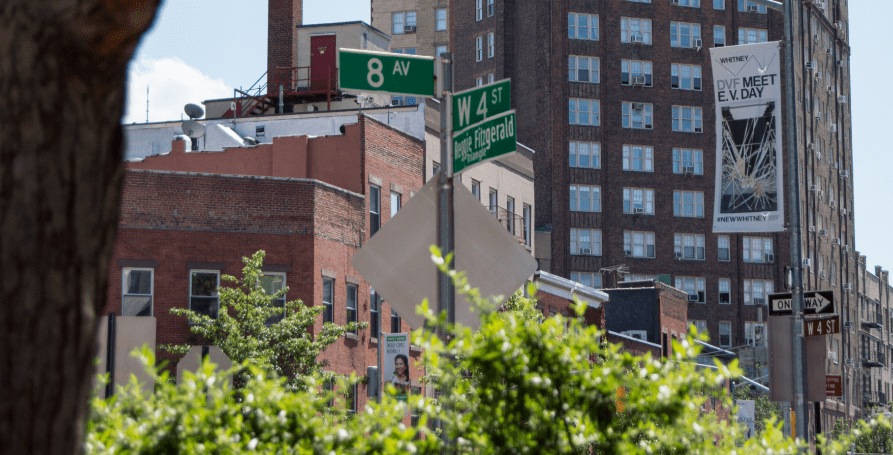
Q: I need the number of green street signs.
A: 3